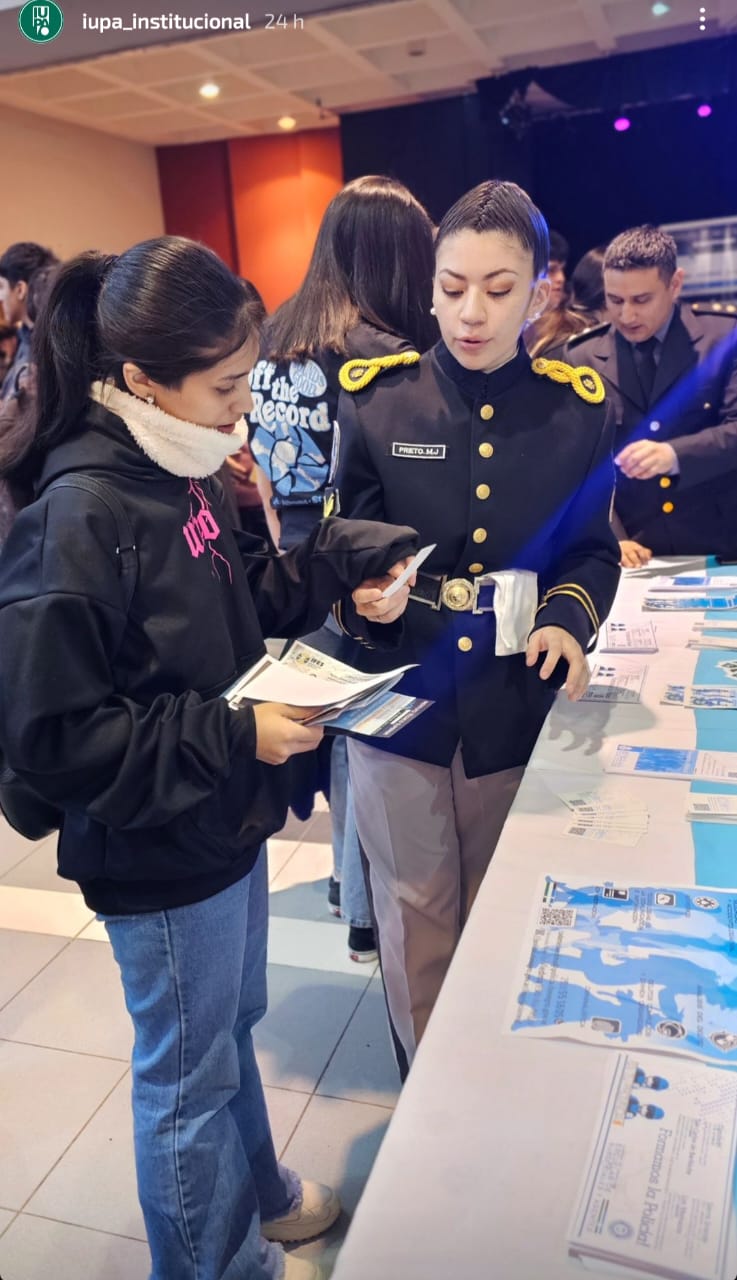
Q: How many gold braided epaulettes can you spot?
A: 2